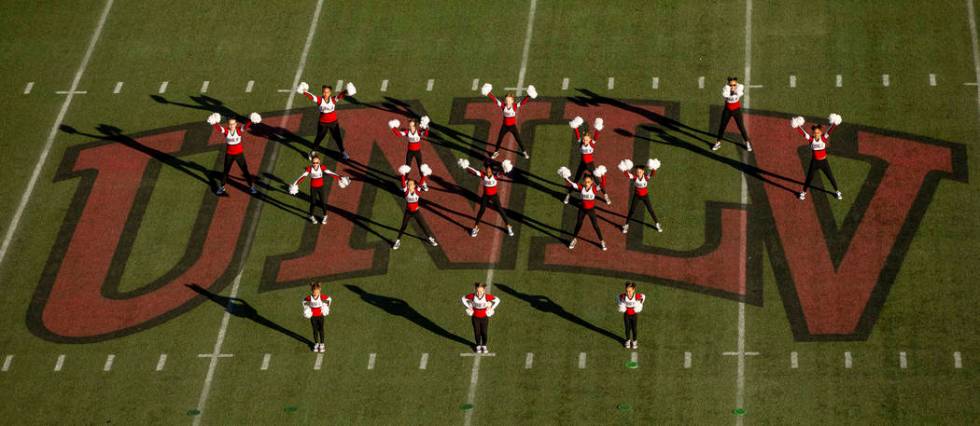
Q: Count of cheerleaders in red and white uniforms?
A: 15